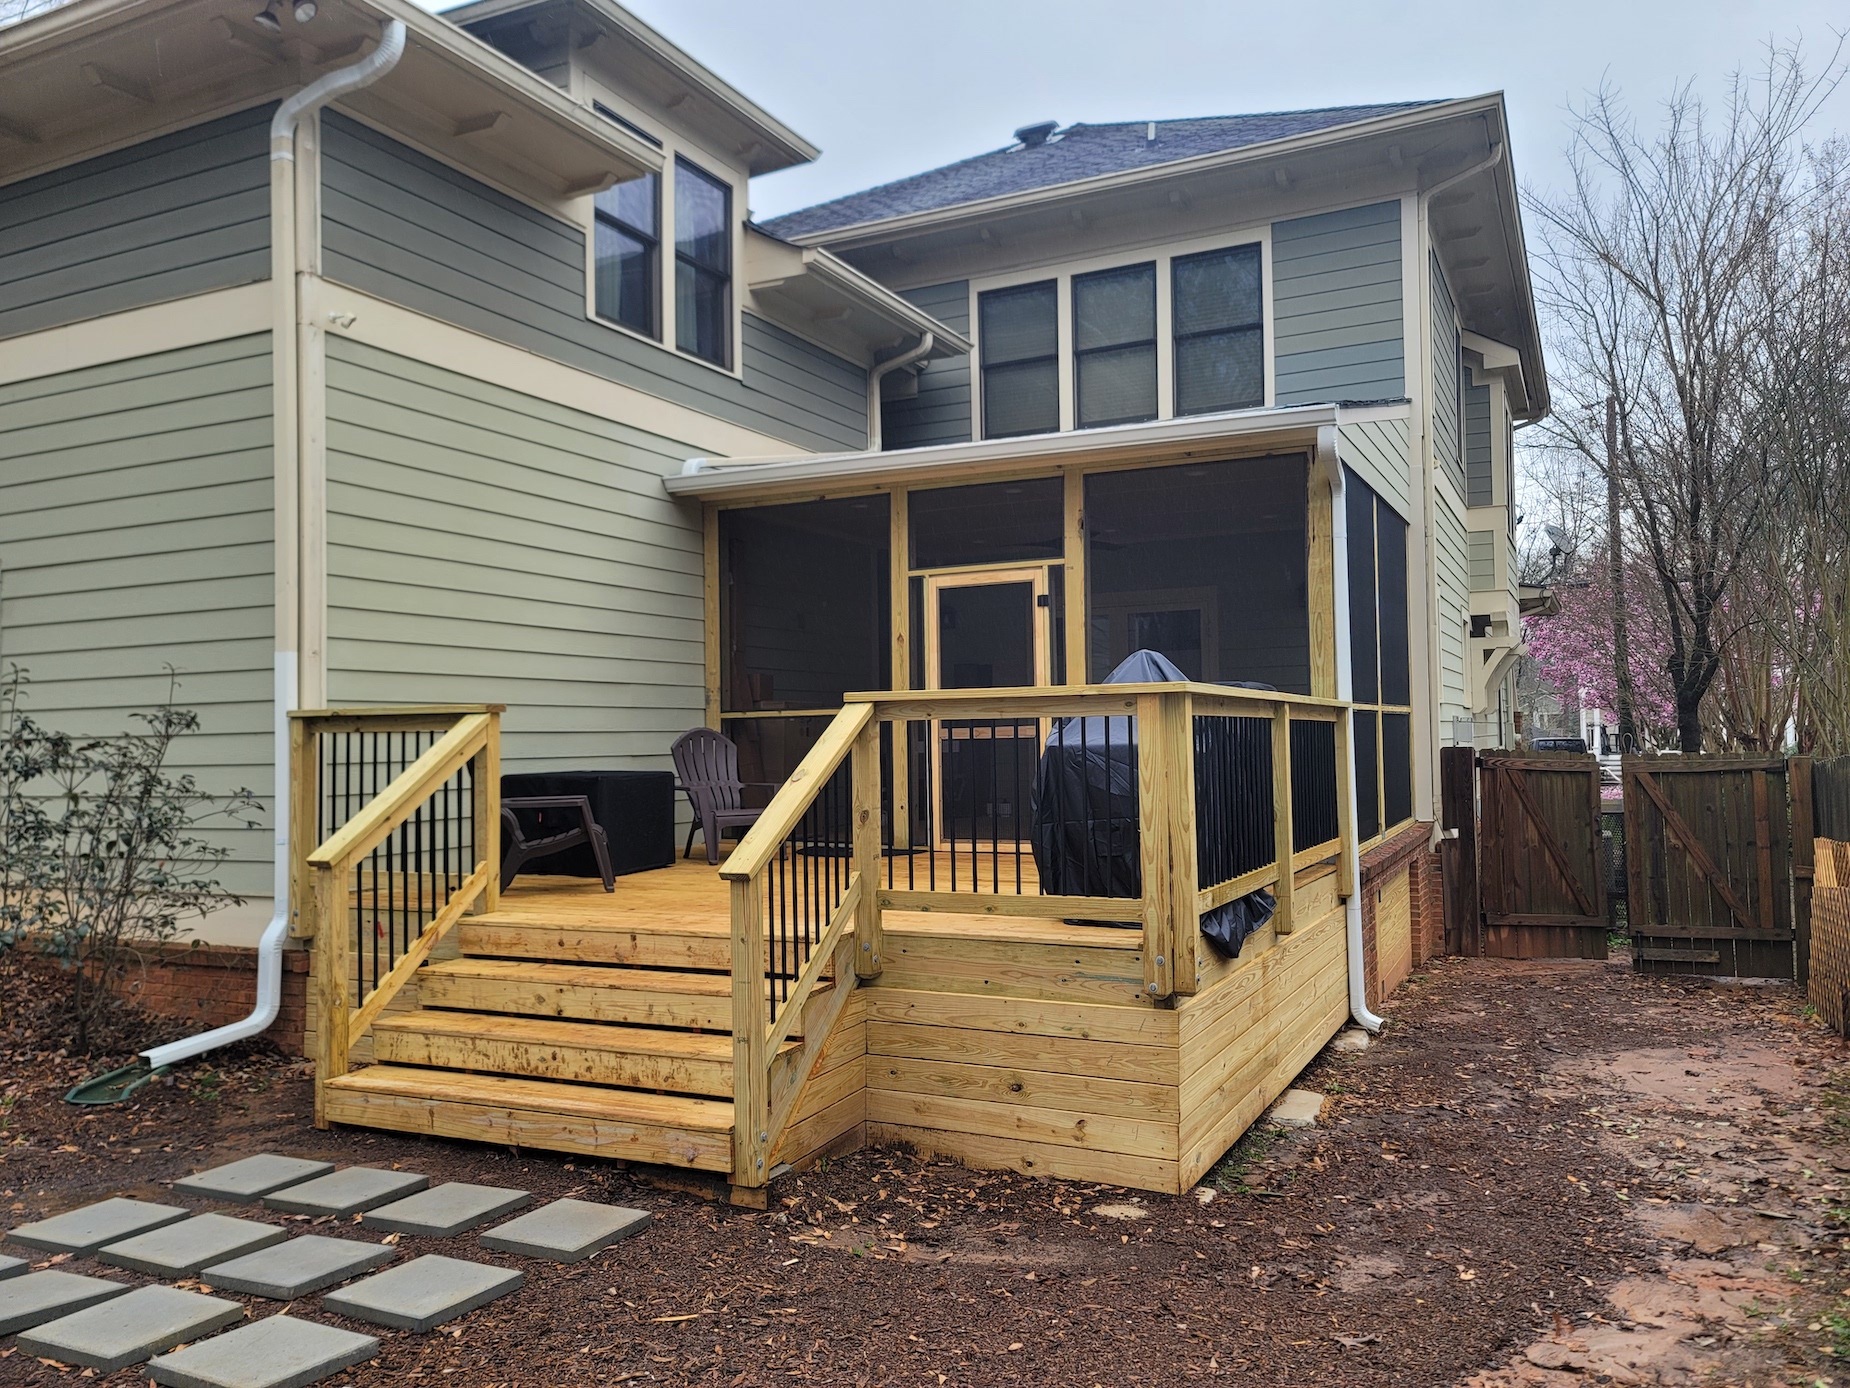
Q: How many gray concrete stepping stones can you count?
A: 12